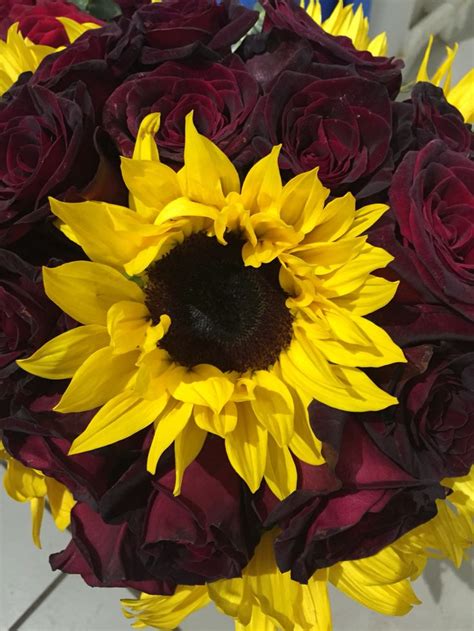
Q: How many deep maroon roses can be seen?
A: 13